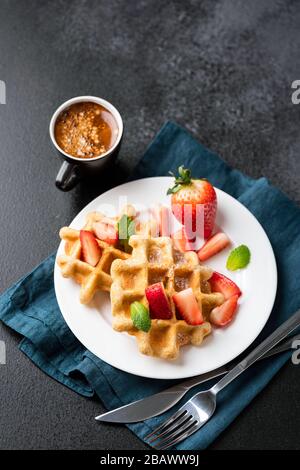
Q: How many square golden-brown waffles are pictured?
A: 2